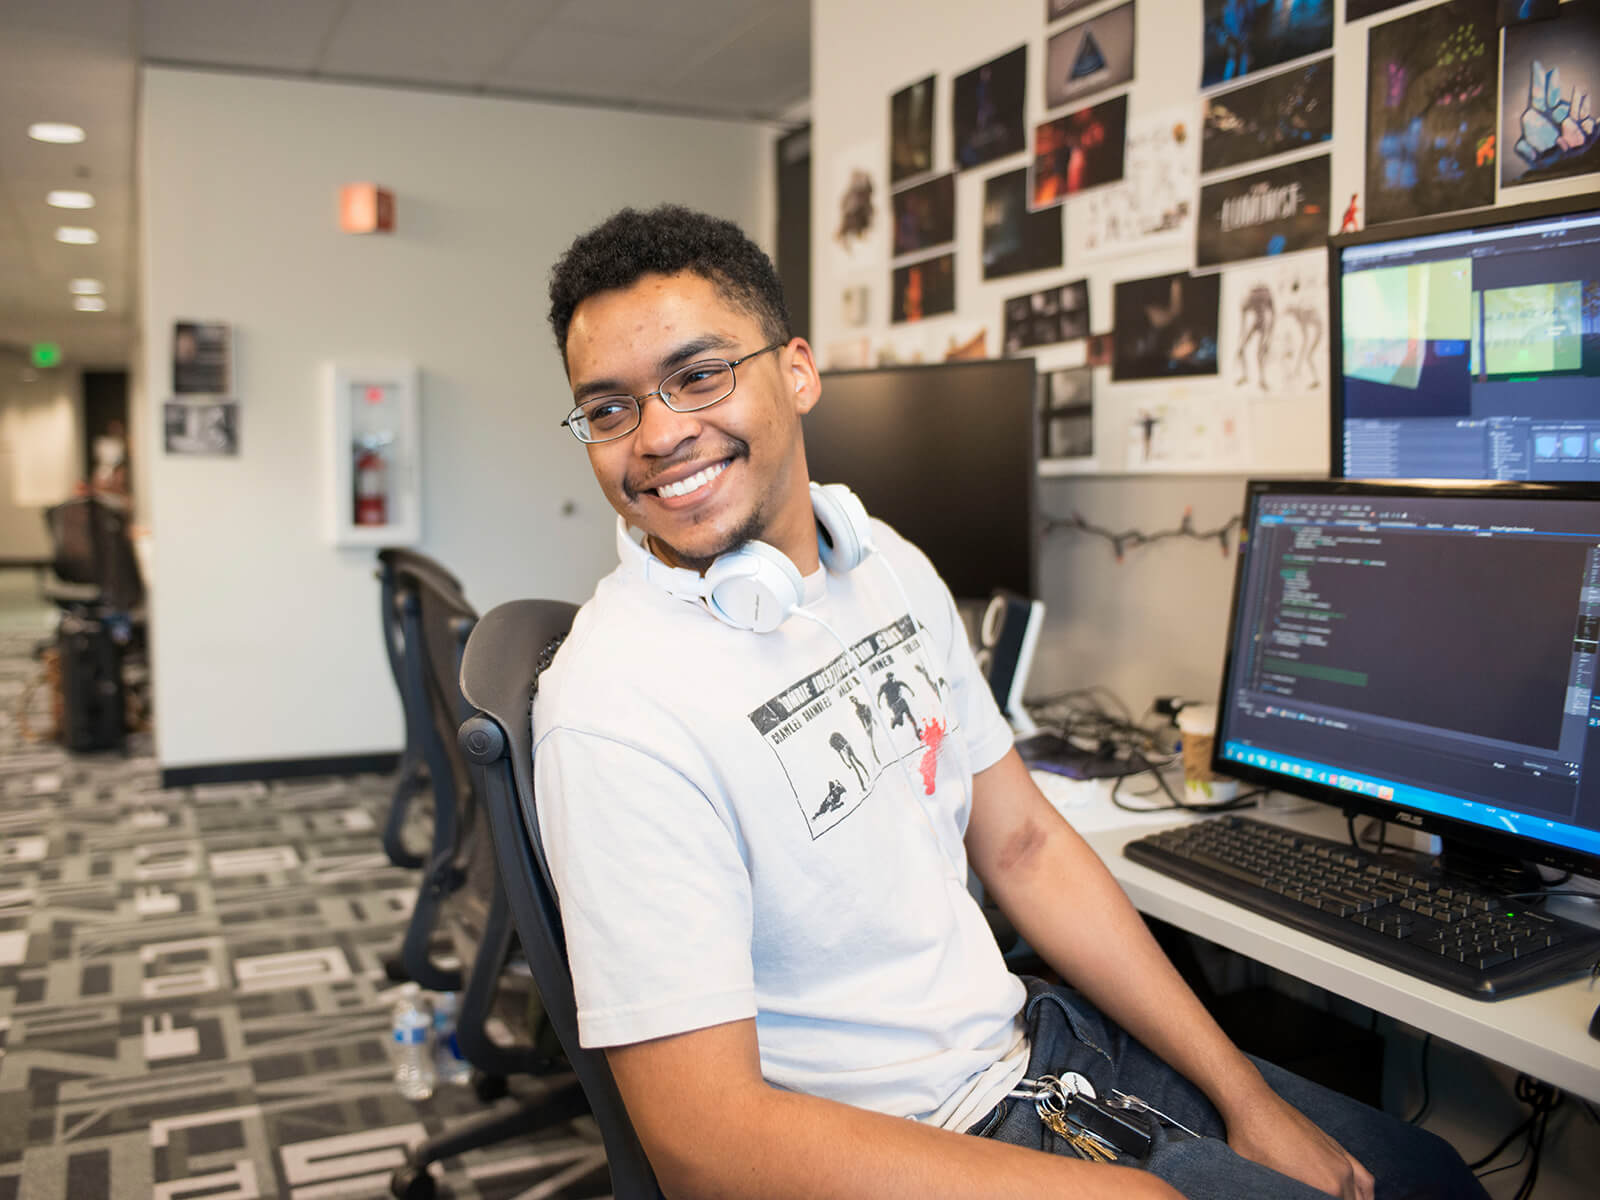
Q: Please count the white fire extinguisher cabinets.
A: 1